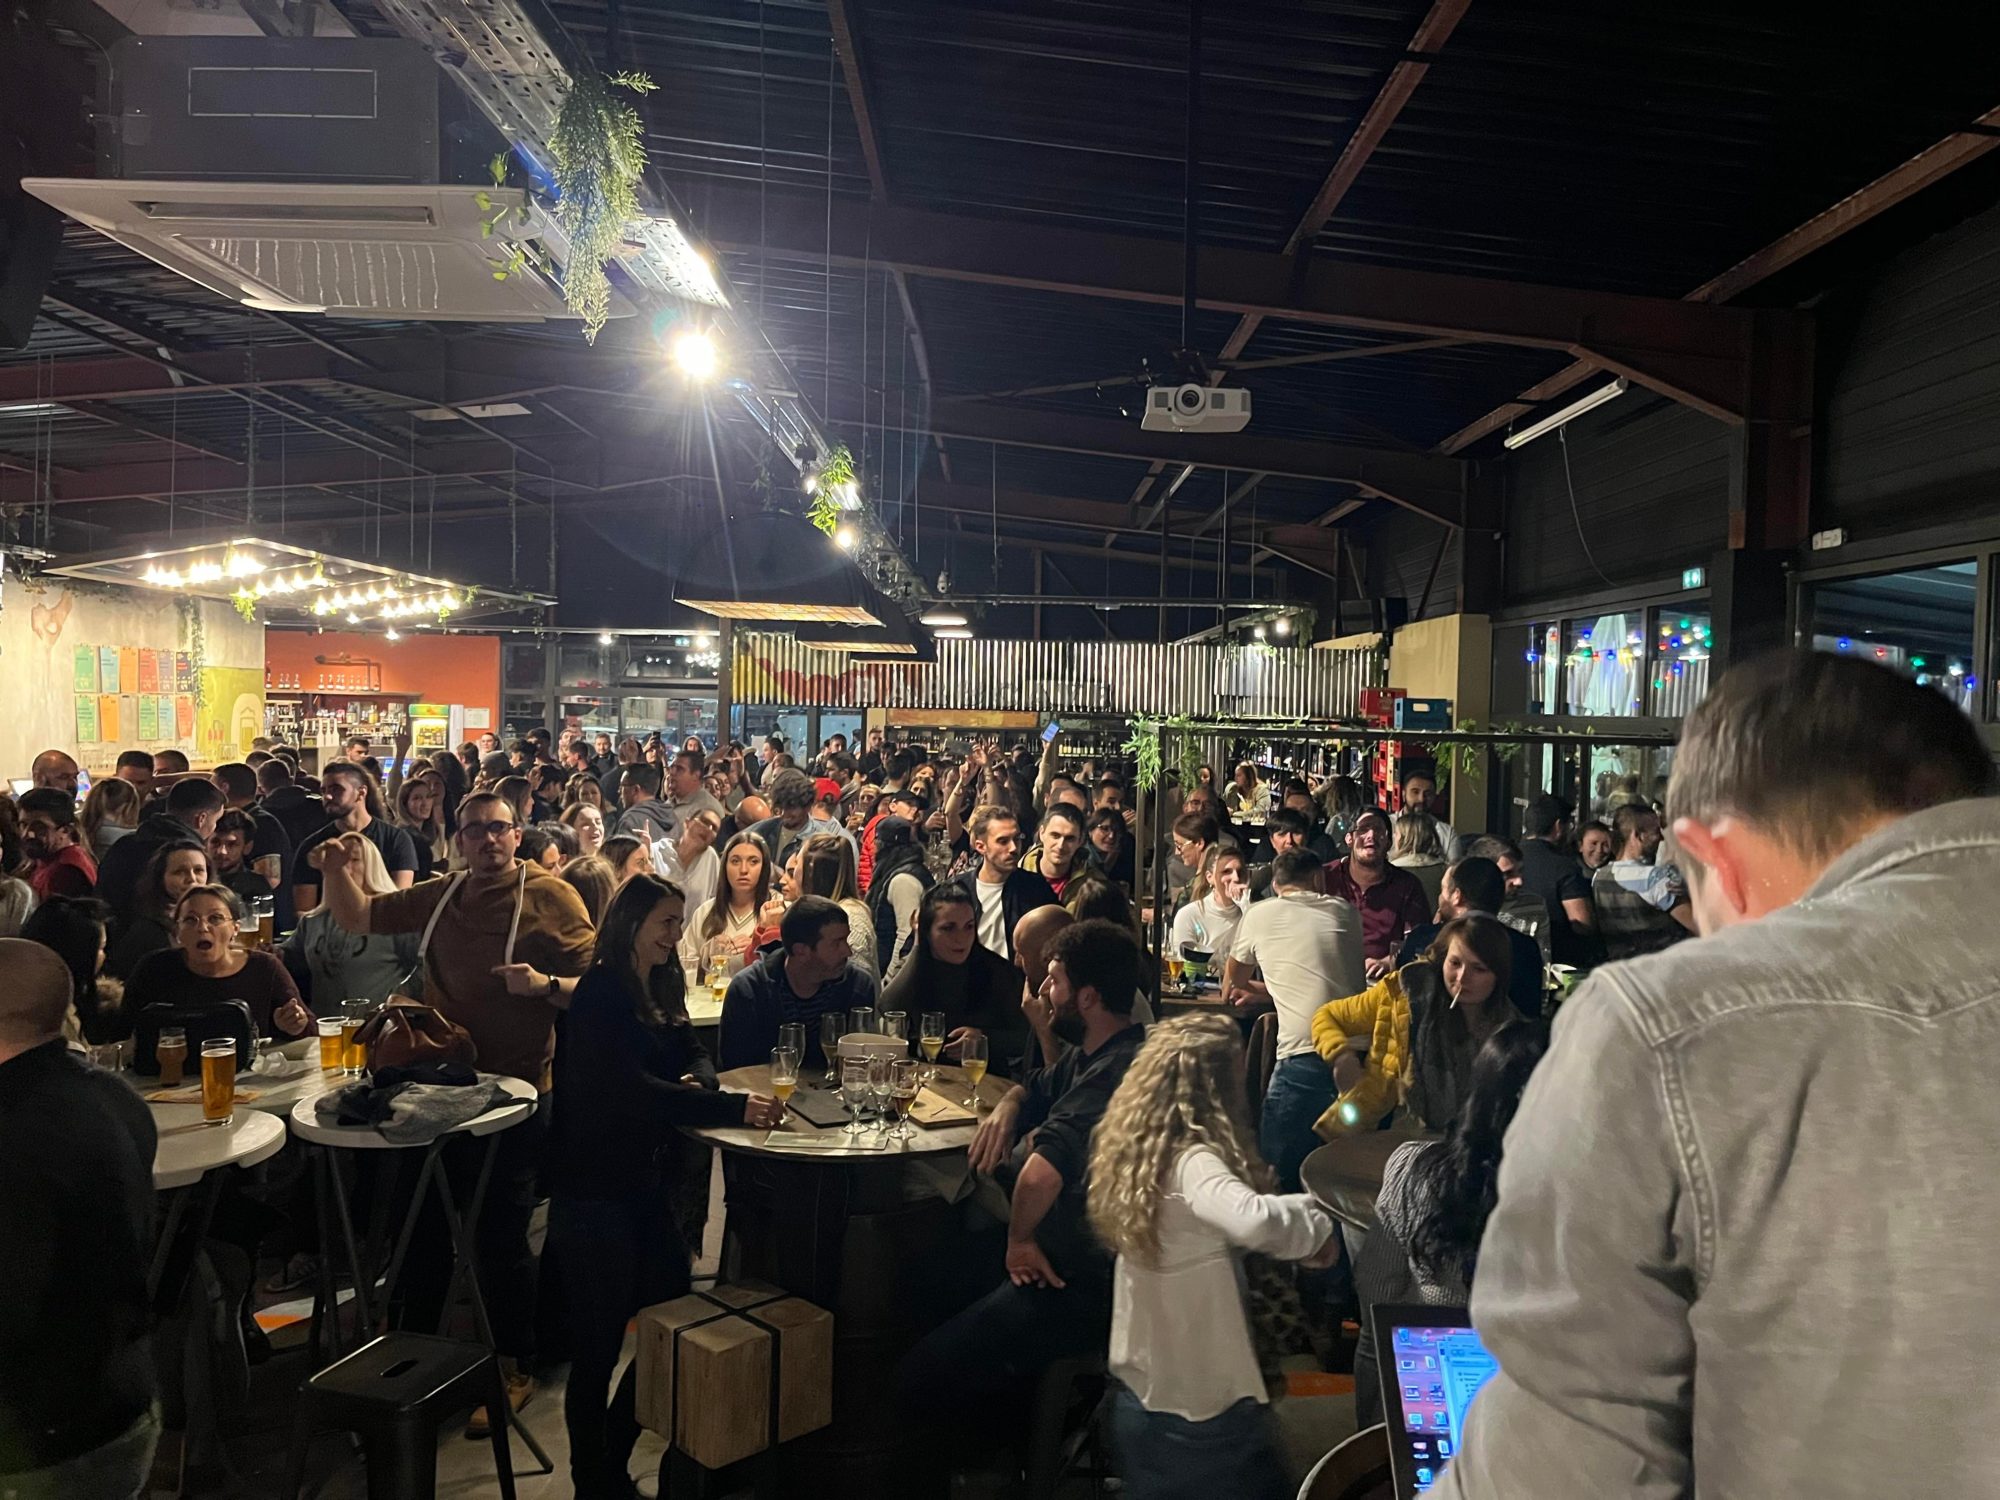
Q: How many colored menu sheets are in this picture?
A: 11